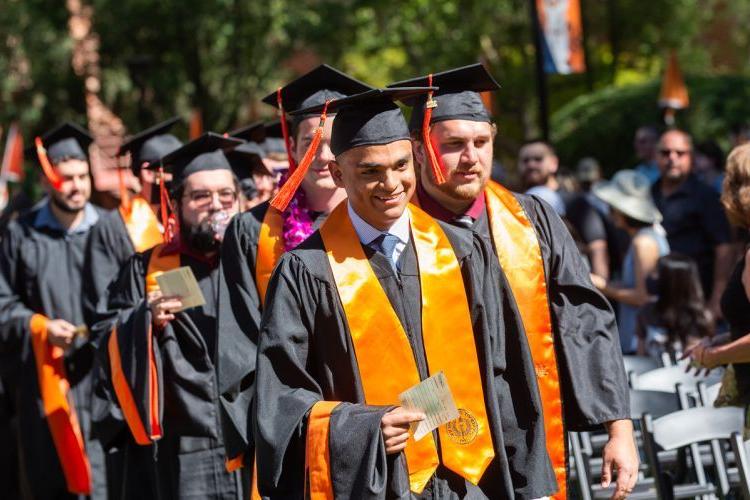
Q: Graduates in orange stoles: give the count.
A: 5